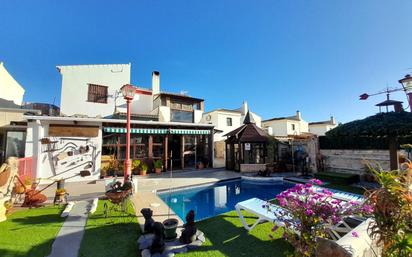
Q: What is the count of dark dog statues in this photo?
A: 3